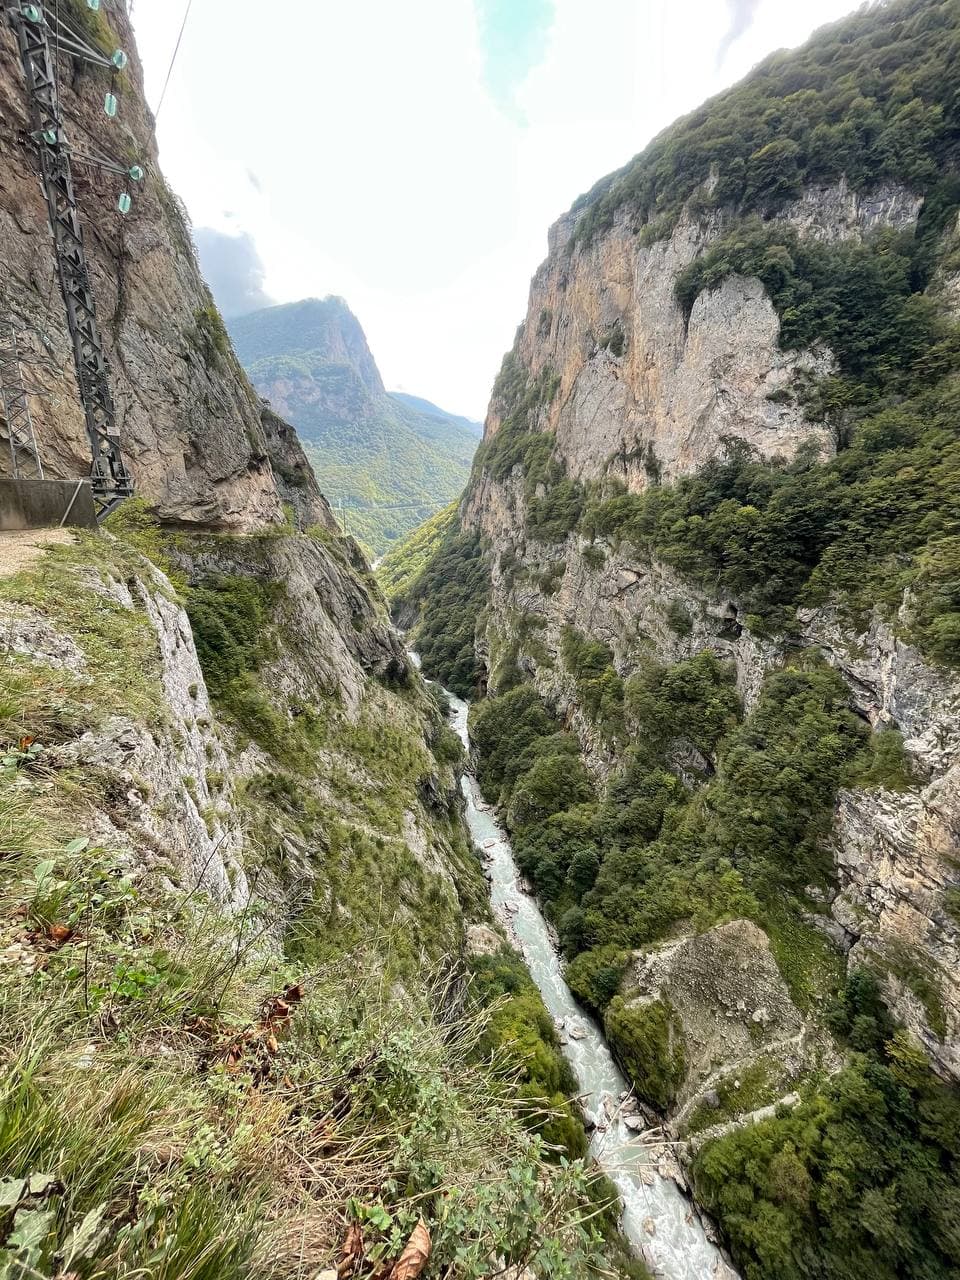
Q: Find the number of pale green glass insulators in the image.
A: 7